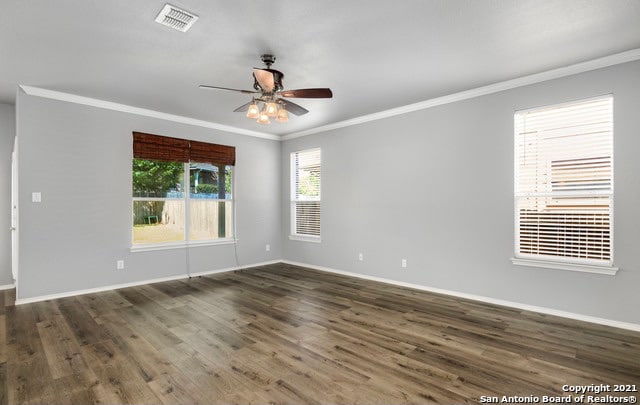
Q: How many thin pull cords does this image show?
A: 2